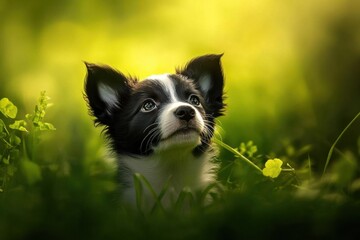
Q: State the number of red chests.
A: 0